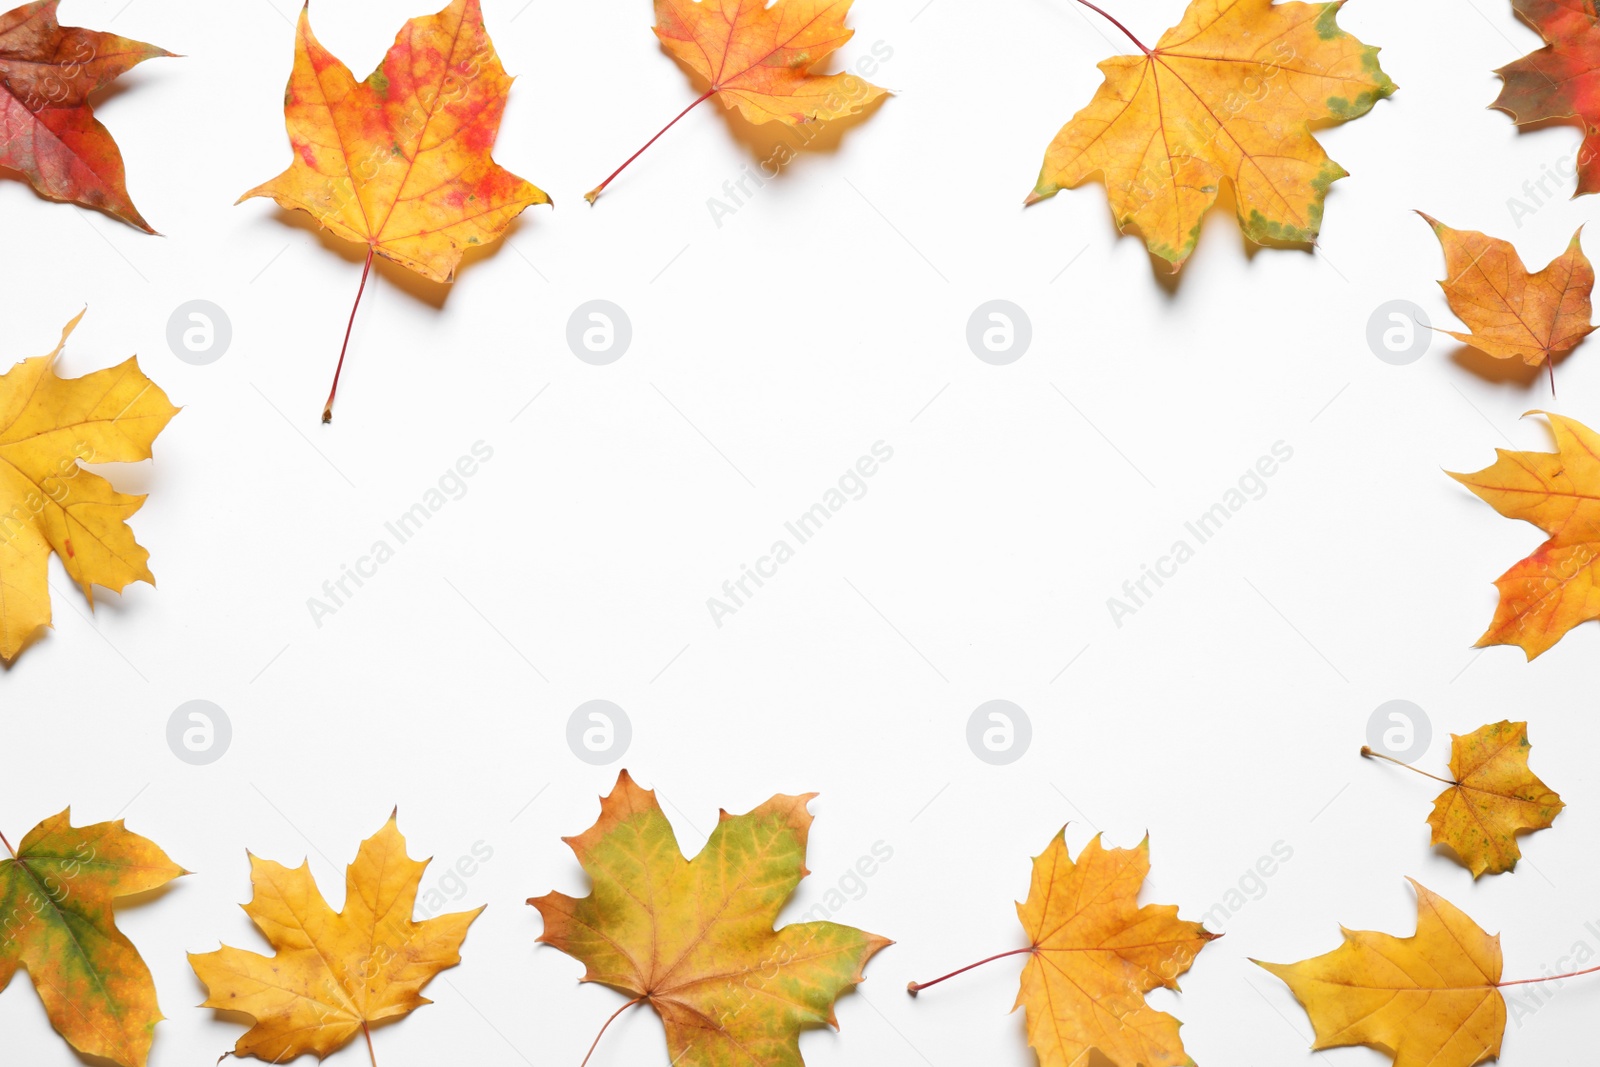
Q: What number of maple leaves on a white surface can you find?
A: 14